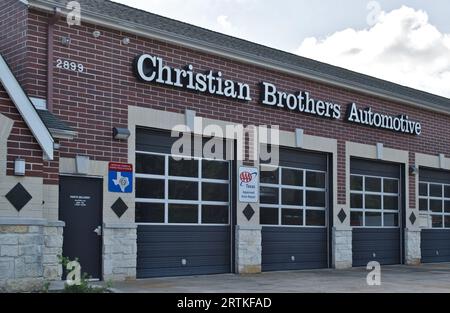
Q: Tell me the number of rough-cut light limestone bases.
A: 5